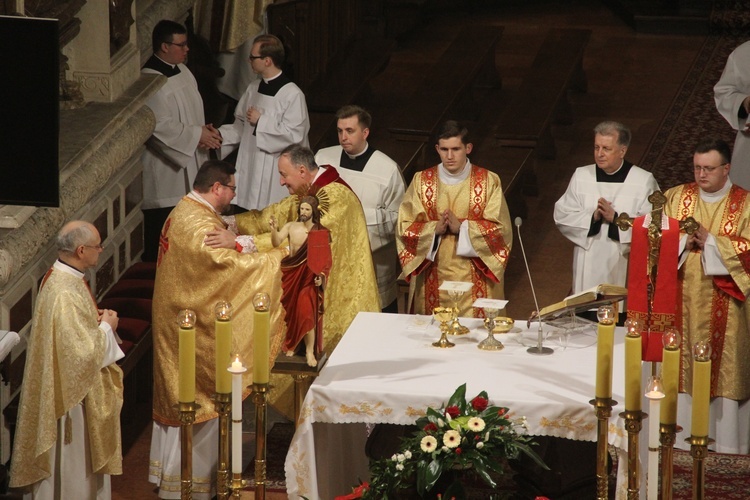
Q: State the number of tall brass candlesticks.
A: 7